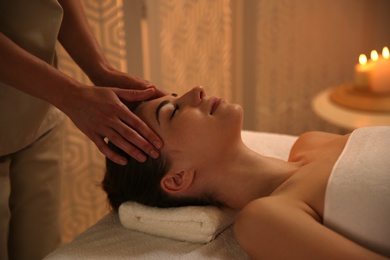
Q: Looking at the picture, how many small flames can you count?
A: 3